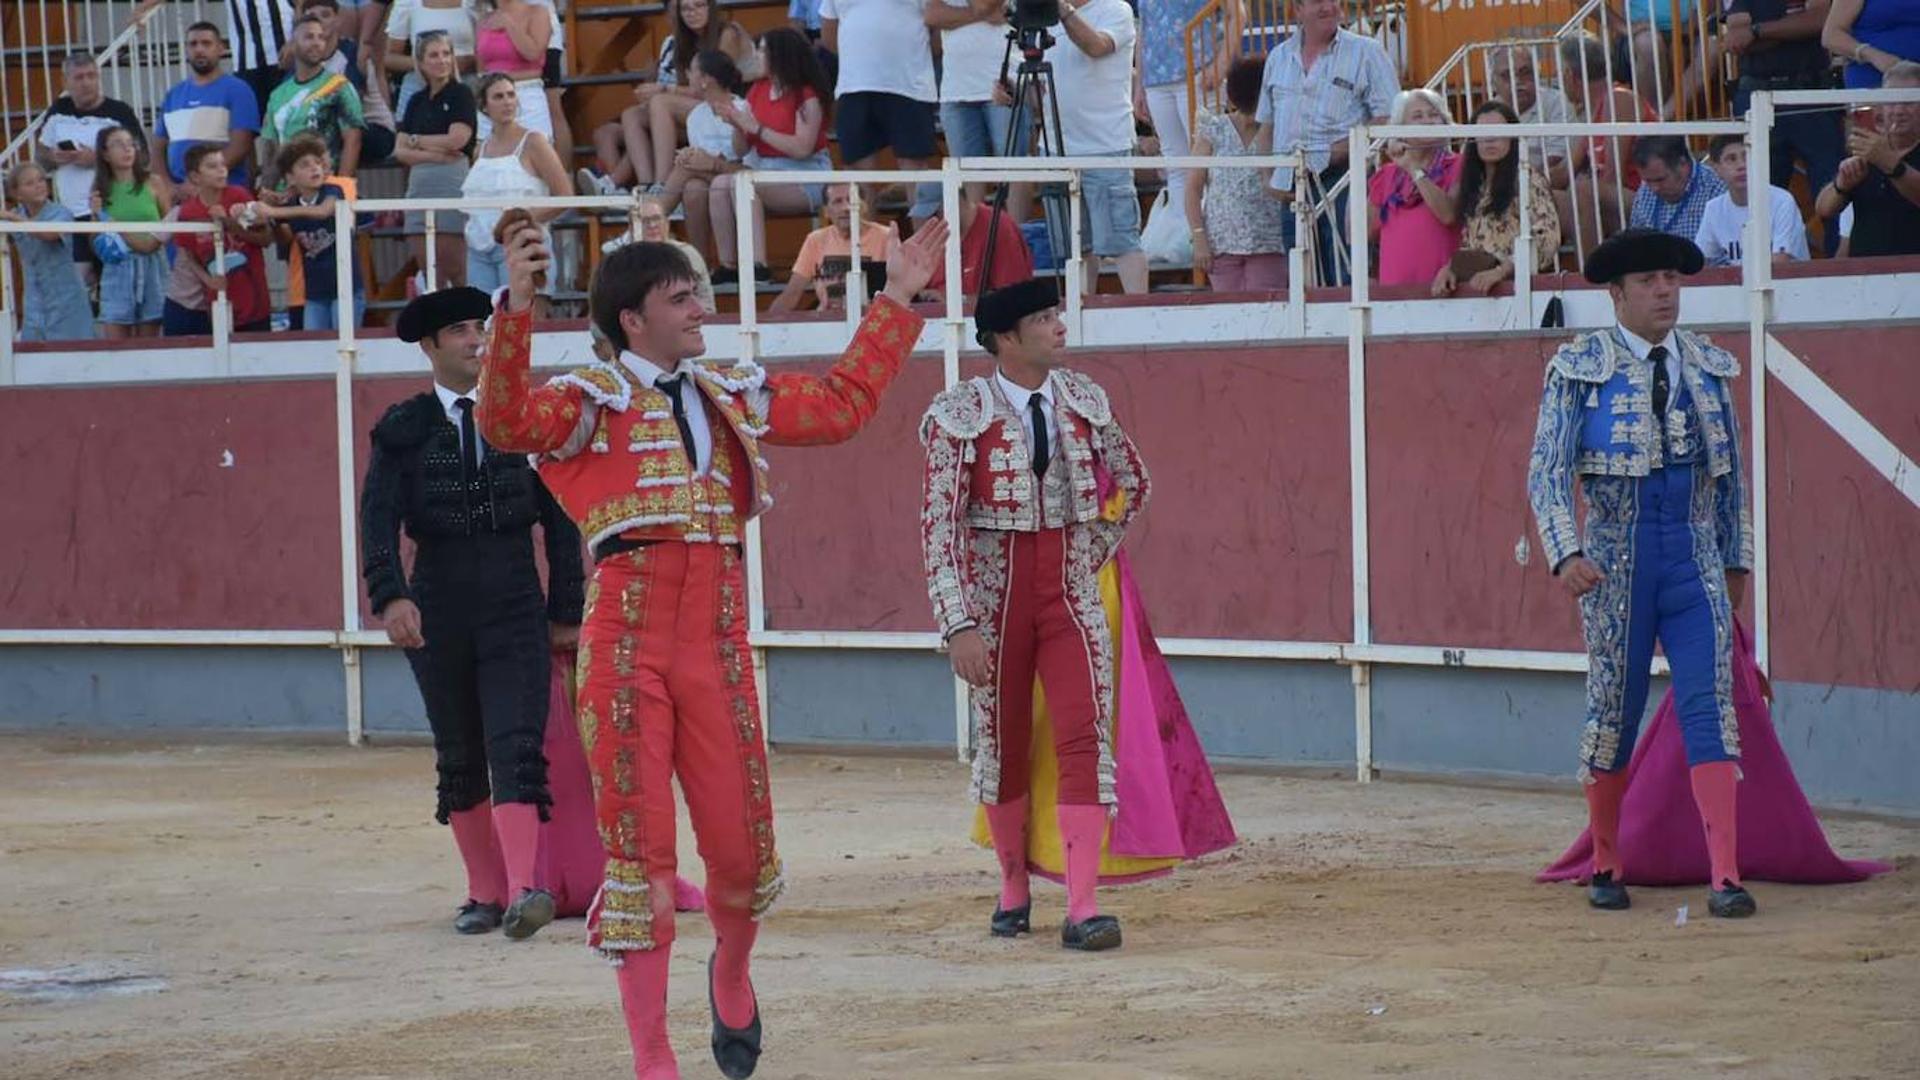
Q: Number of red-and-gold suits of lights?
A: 1